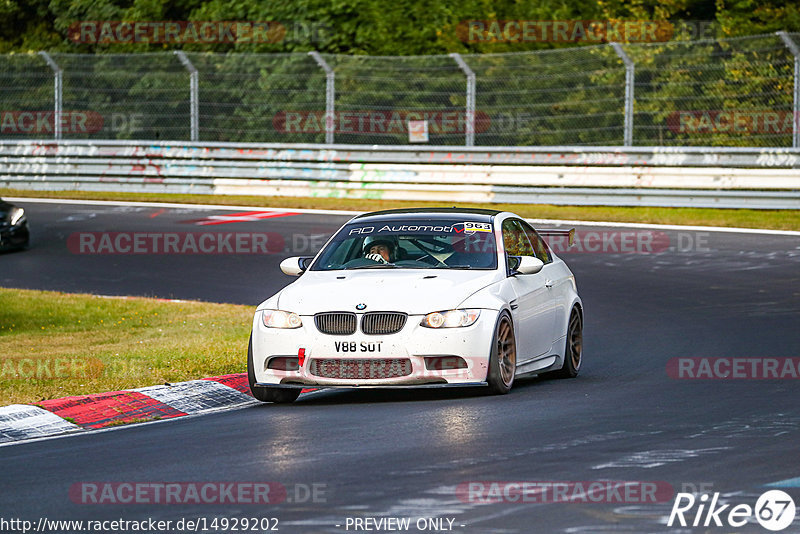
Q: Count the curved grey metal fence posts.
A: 6